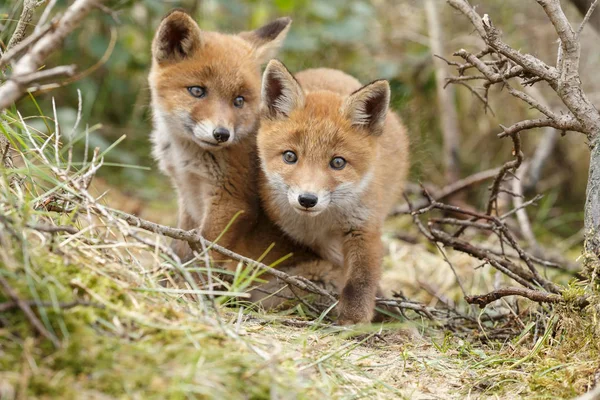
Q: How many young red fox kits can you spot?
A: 2